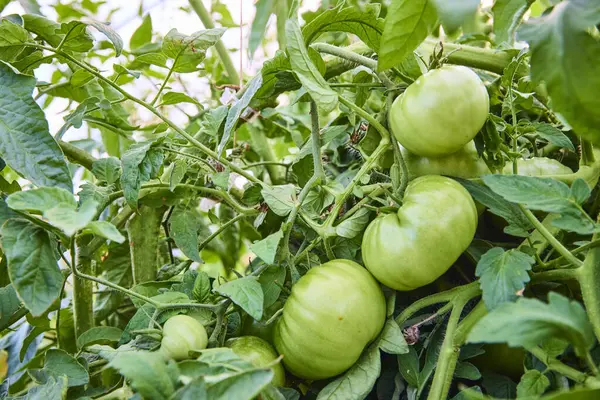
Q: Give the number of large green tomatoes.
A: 3